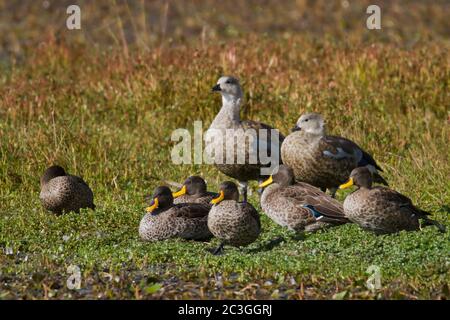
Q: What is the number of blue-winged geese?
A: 2